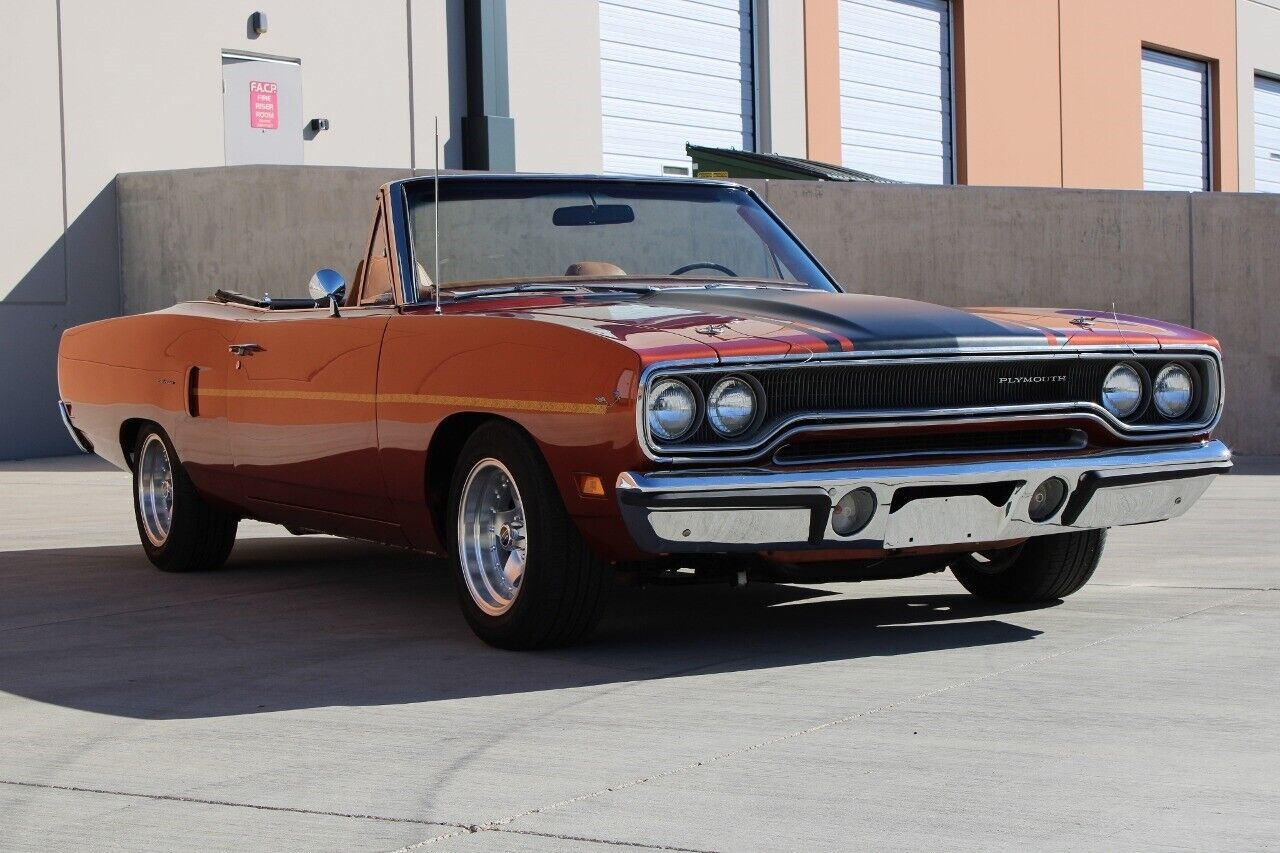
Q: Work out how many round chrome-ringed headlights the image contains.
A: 4